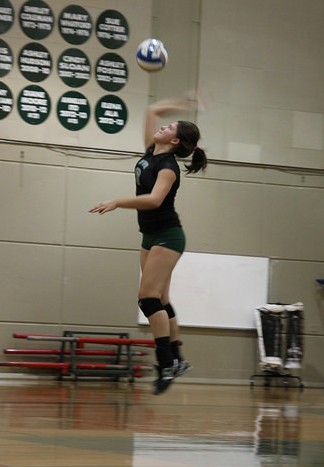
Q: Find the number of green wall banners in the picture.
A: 12